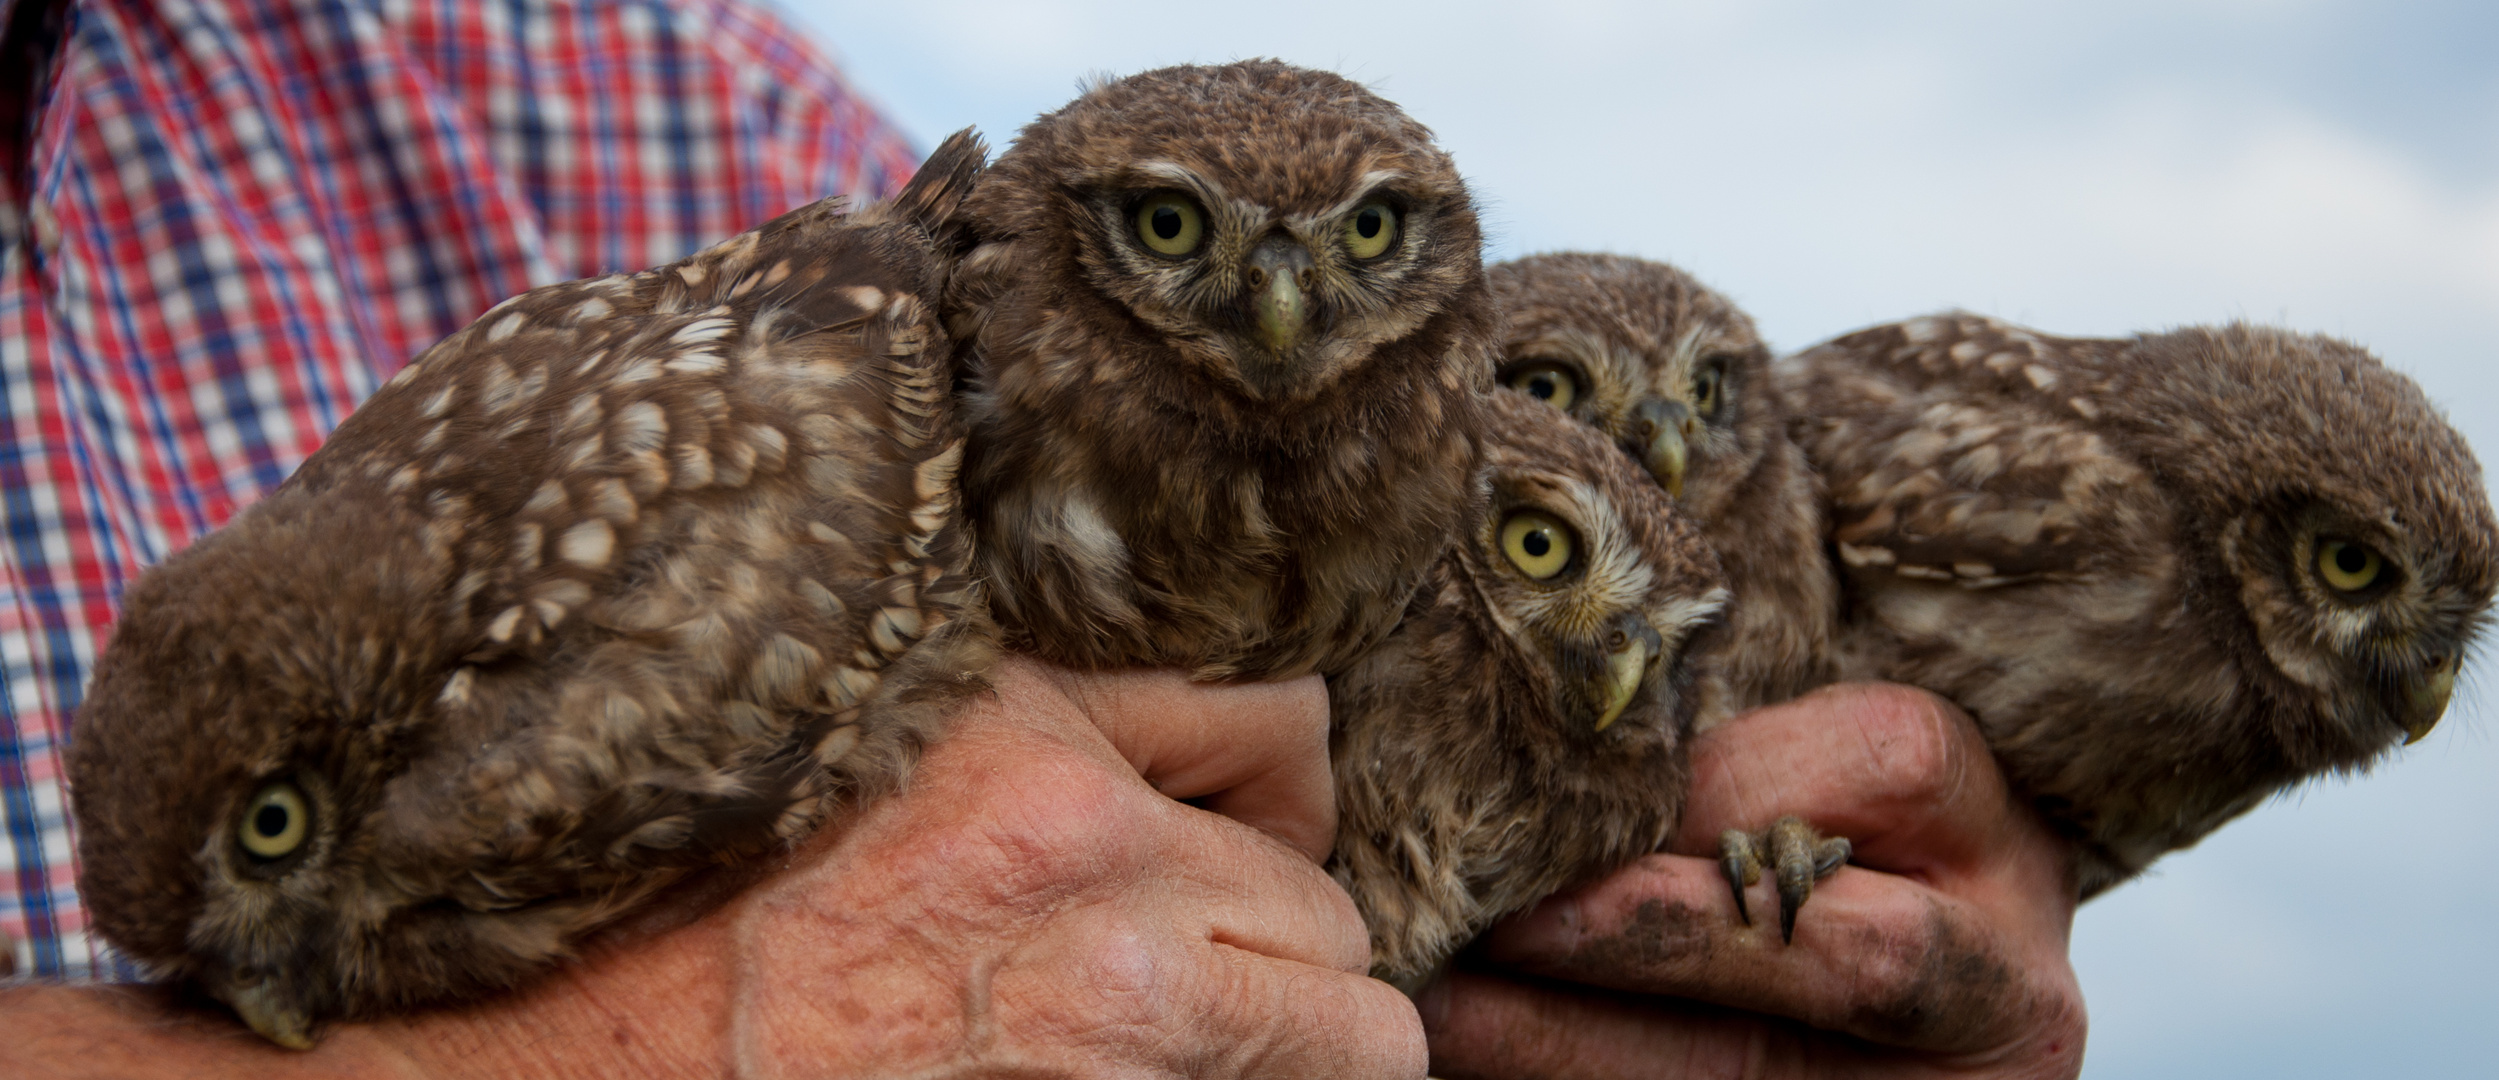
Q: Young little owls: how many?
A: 5